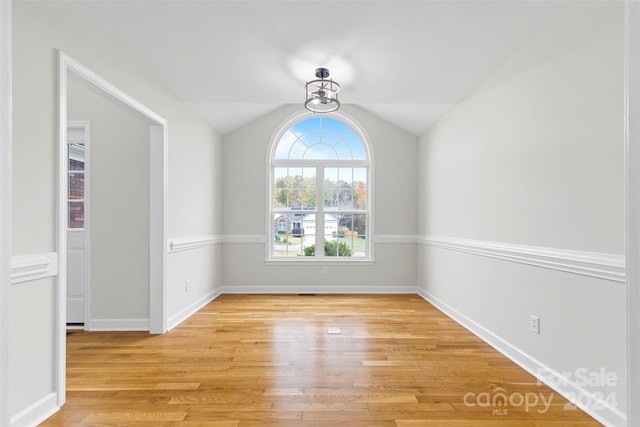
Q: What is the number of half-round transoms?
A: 1